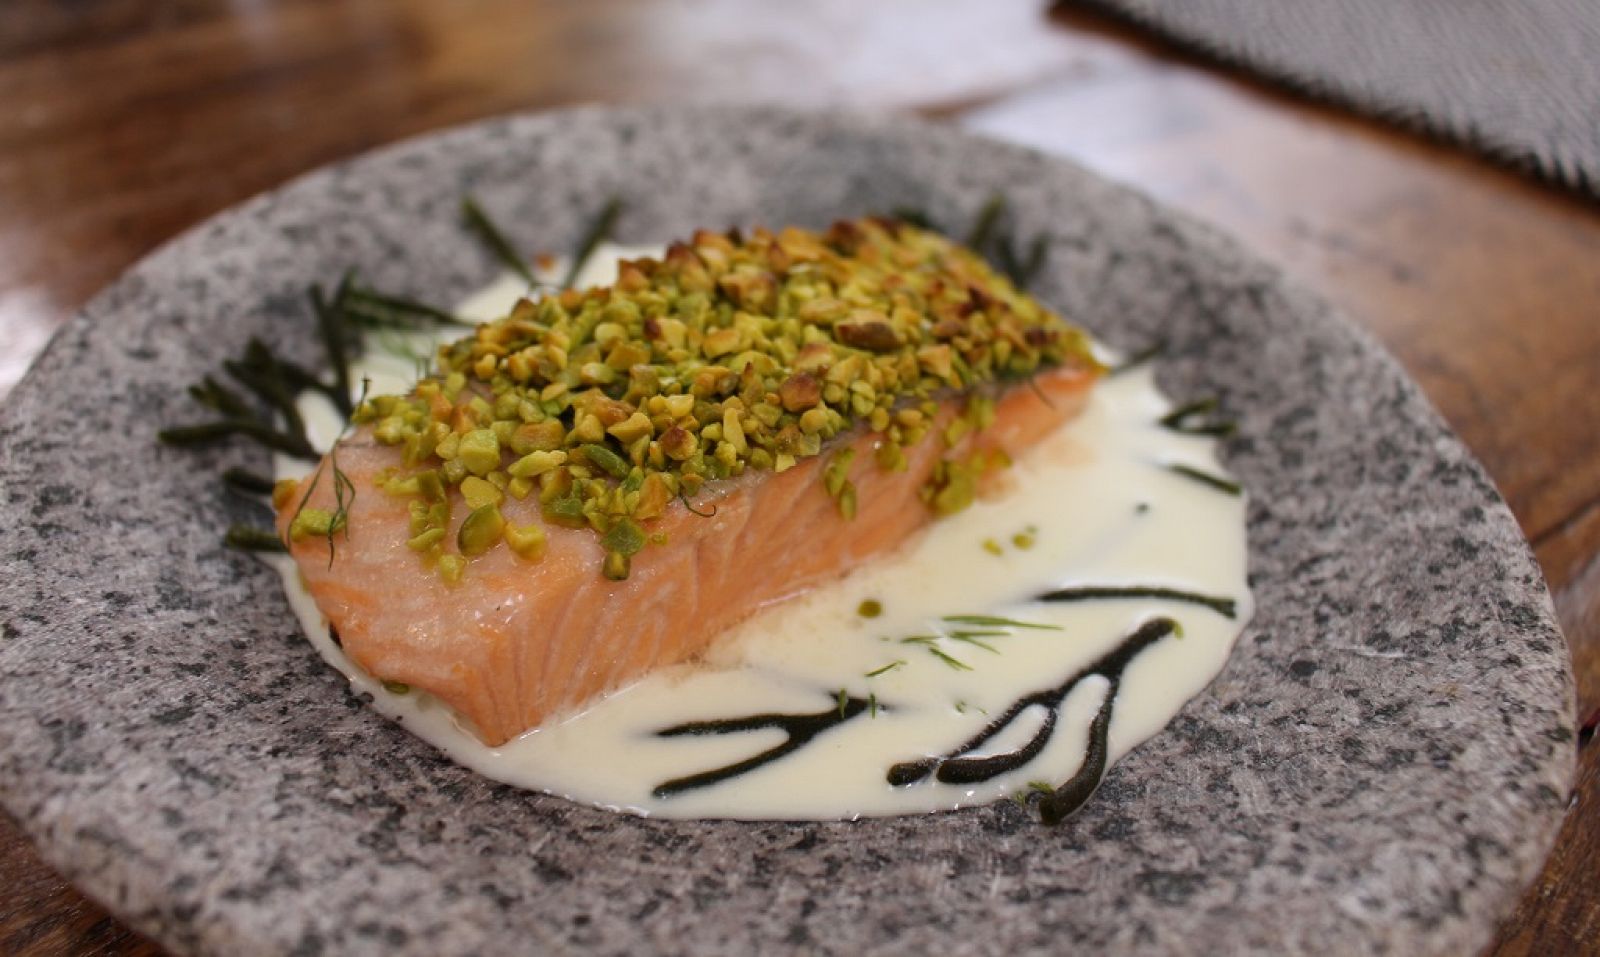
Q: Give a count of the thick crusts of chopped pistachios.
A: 1